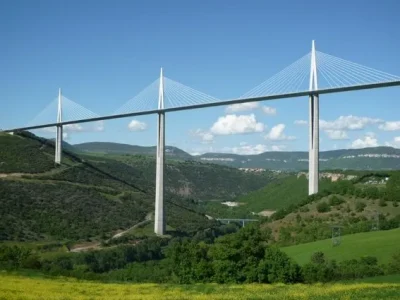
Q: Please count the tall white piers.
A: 3